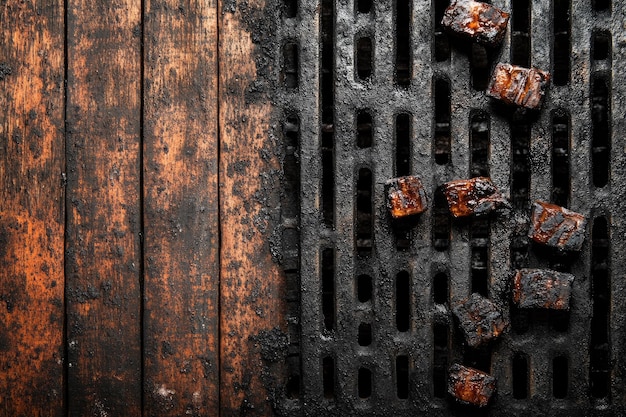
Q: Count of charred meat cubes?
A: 8